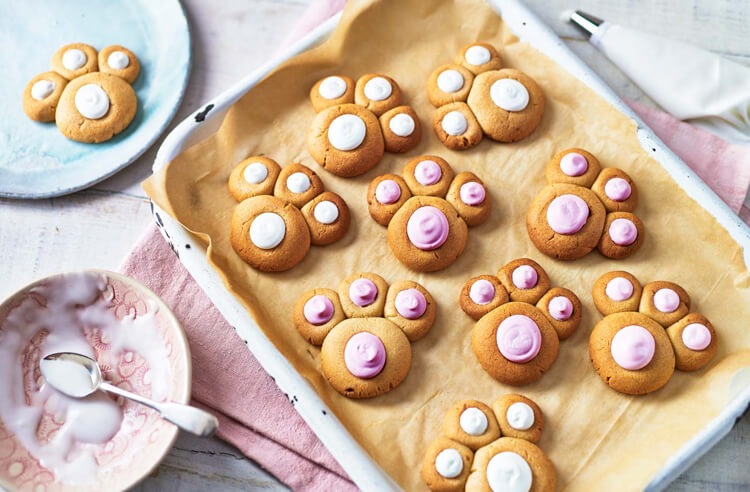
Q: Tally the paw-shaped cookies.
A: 10